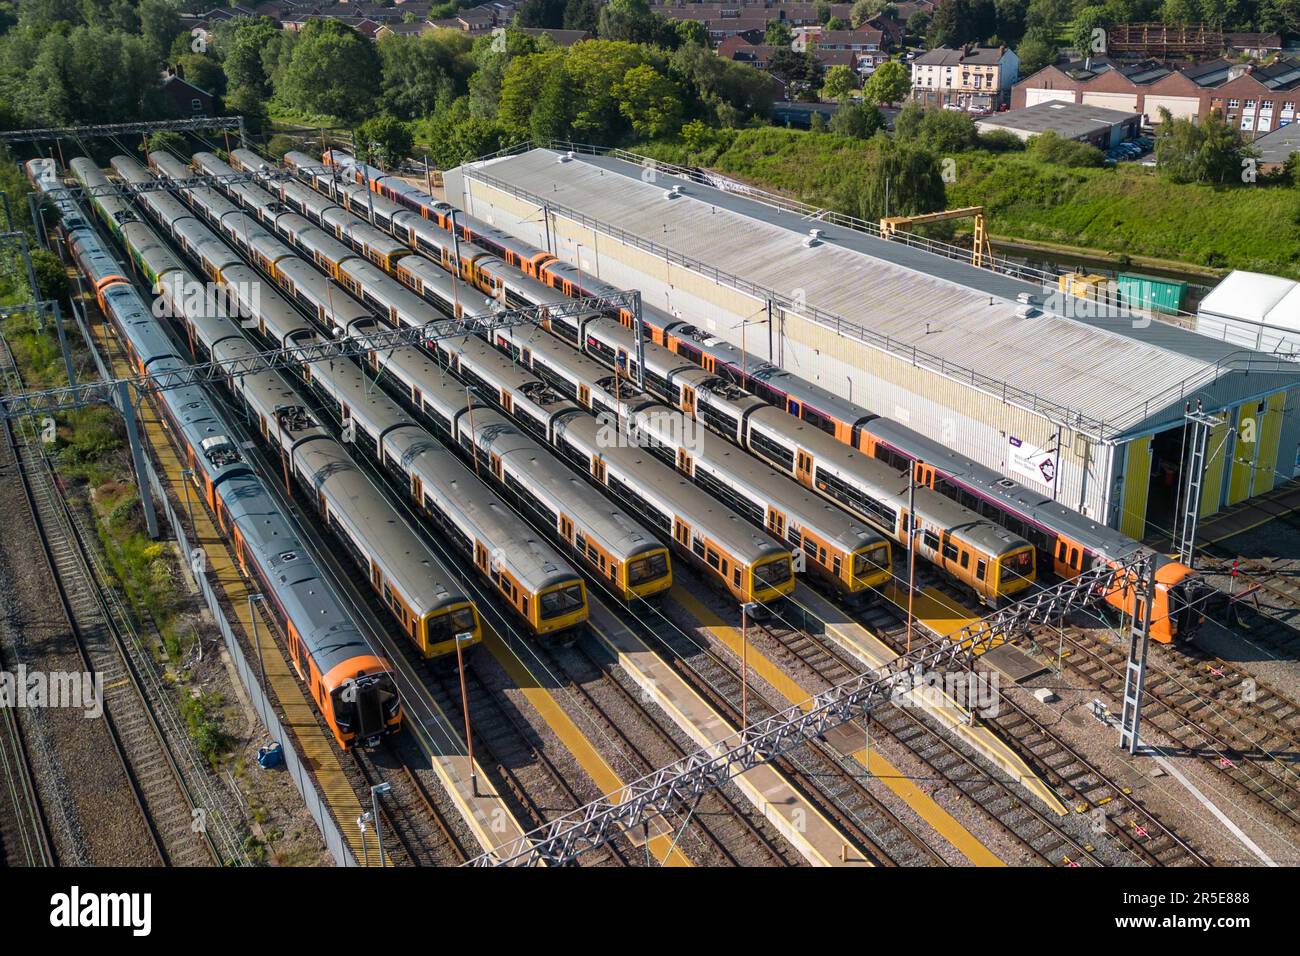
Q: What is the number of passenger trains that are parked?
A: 8